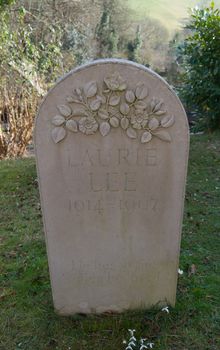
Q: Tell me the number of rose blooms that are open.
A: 3